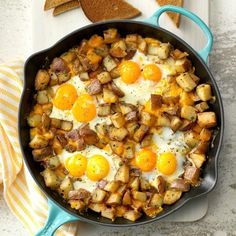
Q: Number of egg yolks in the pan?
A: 8